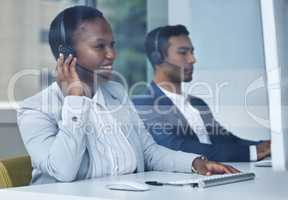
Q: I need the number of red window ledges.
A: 0